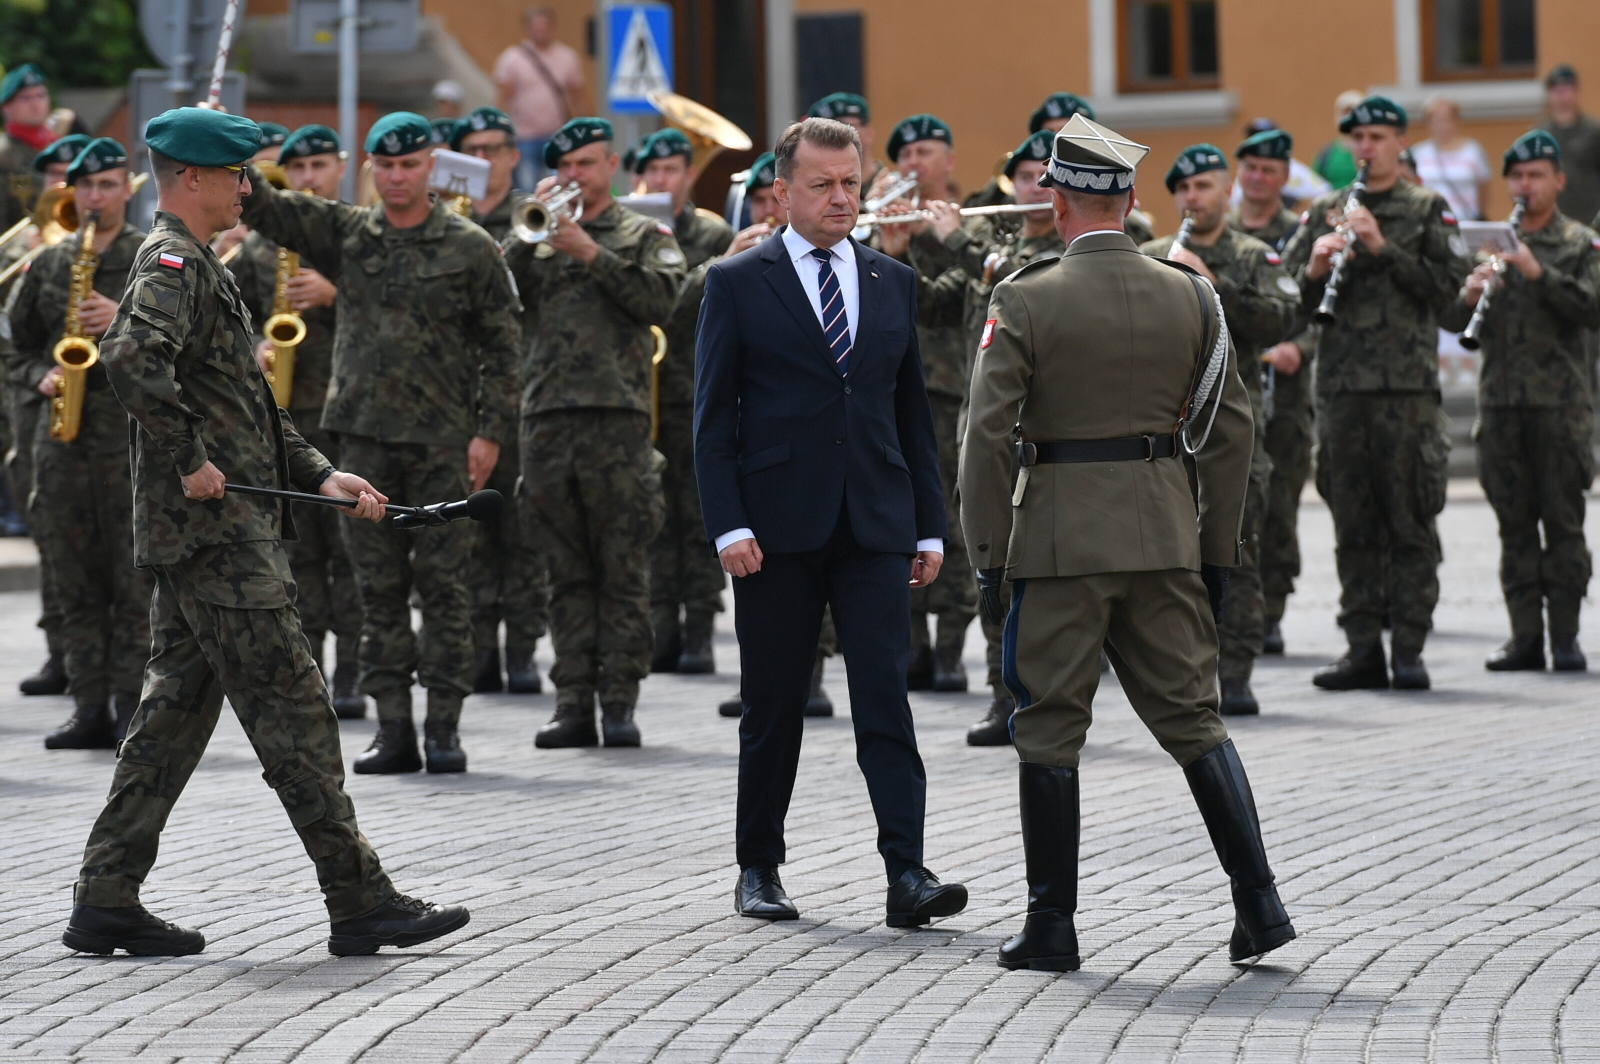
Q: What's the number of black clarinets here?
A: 3